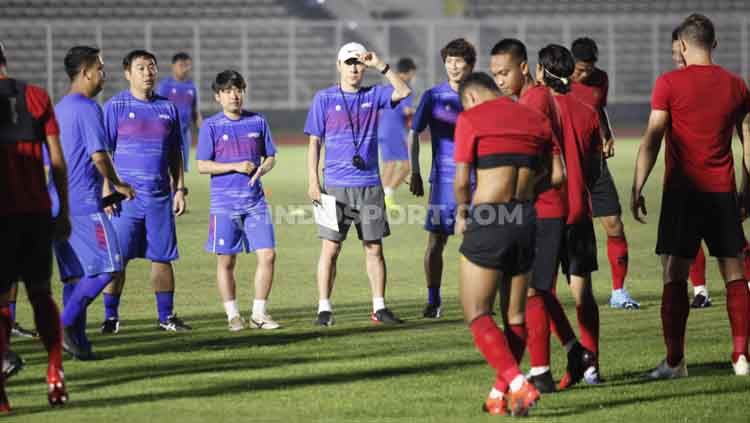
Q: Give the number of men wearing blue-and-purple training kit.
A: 7